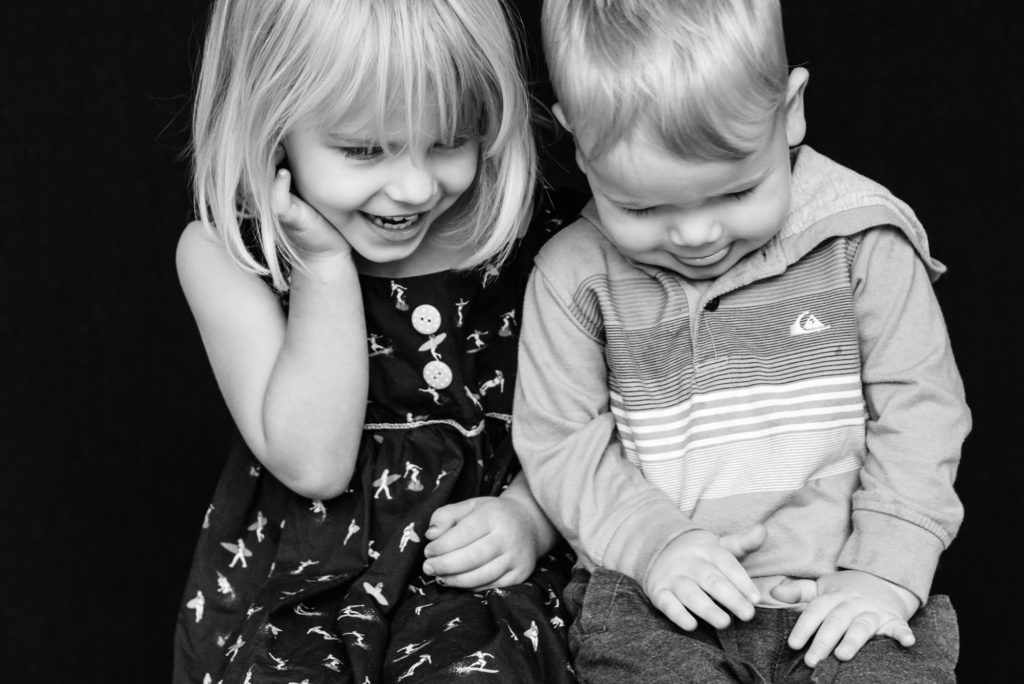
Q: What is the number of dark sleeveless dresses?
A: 1